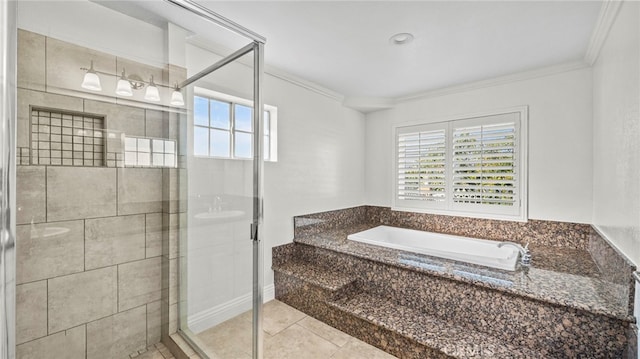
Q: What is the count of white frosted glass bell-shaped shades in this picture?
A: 4